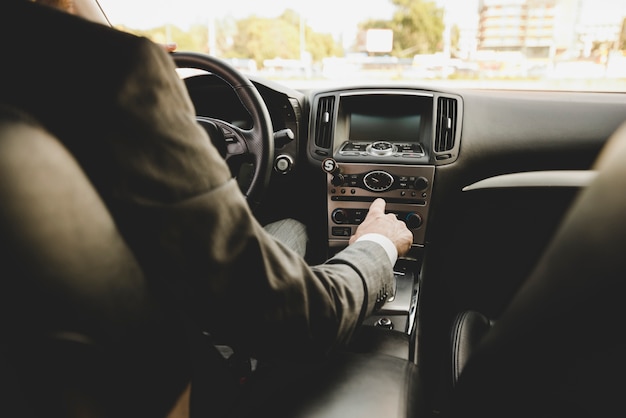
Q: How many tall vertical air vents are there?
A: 2